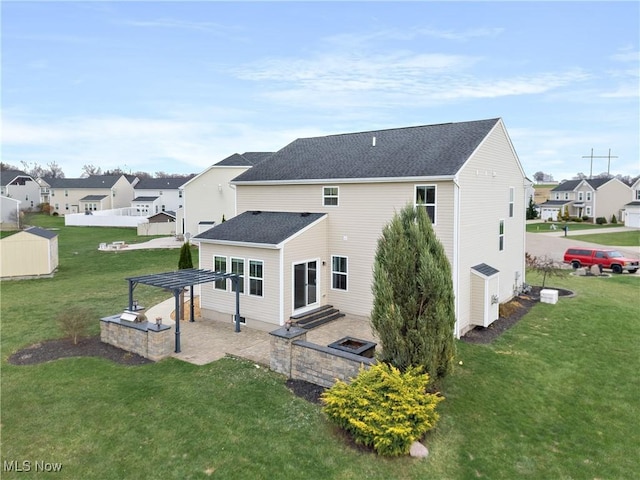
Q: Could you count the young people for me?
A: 0